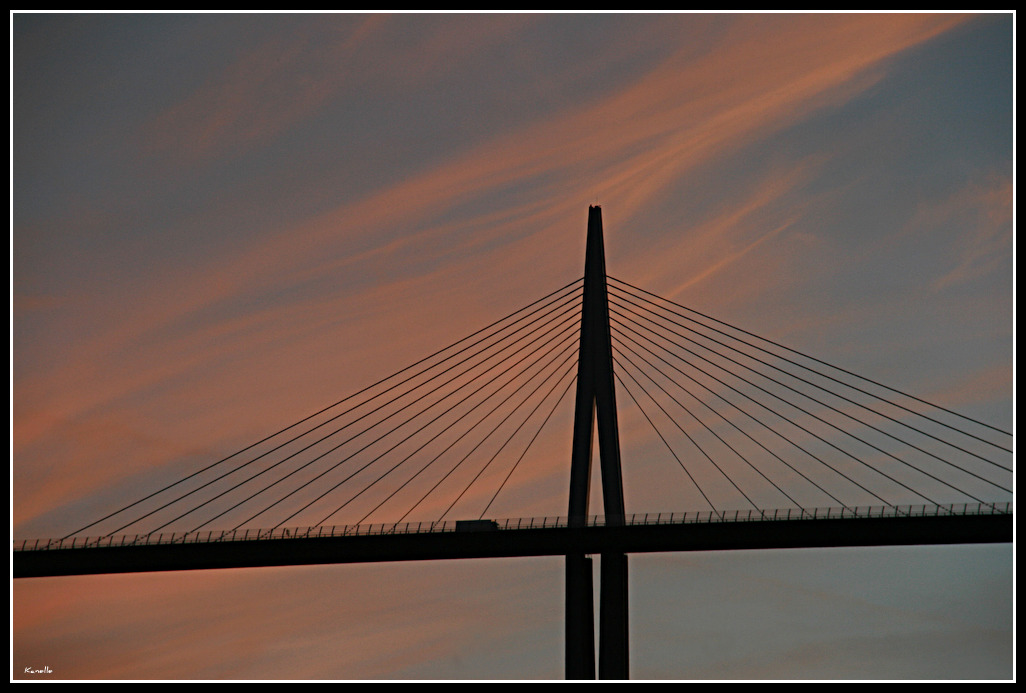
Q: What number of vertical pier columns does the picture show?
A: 2